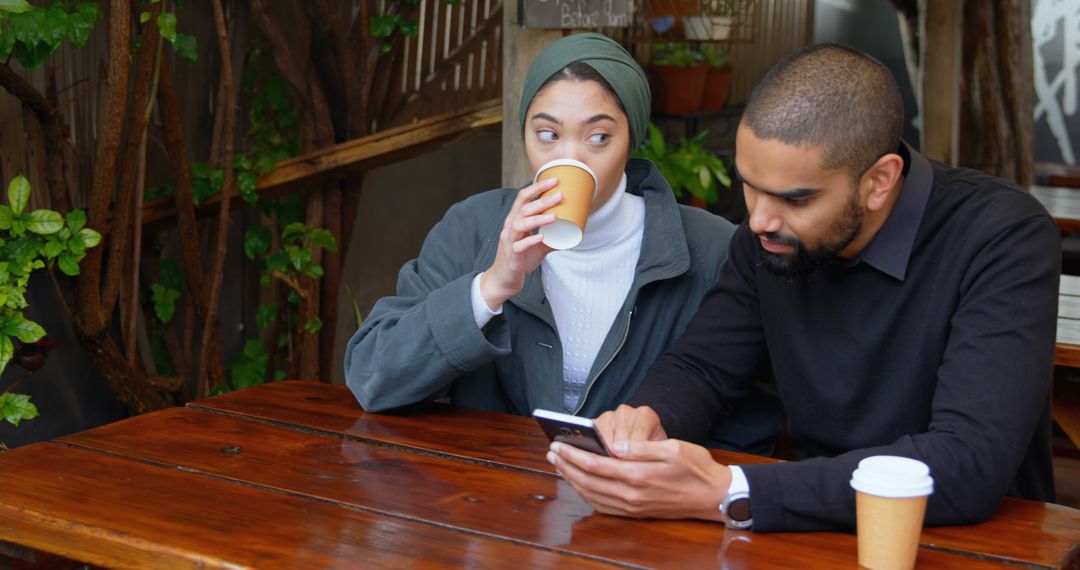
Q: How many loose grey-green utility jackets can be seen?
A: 1